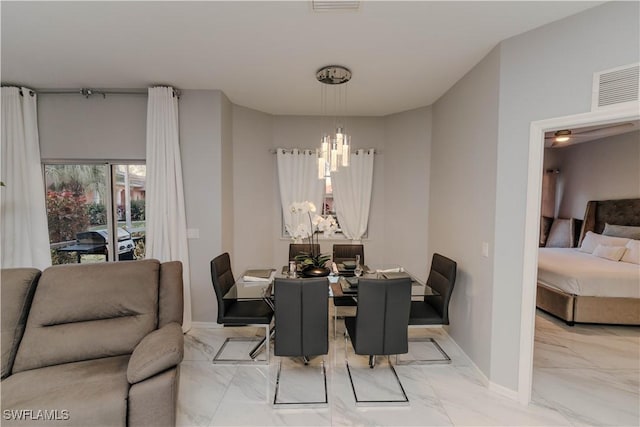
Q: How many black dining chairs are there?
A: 6